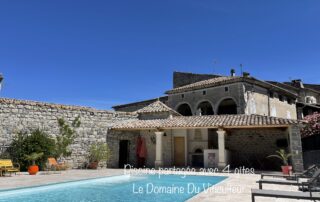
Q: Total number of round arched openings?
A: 3